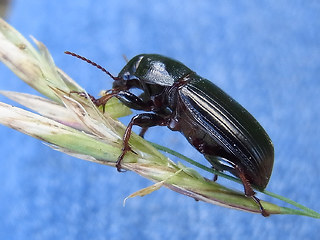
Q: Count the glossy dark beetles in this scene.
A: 1